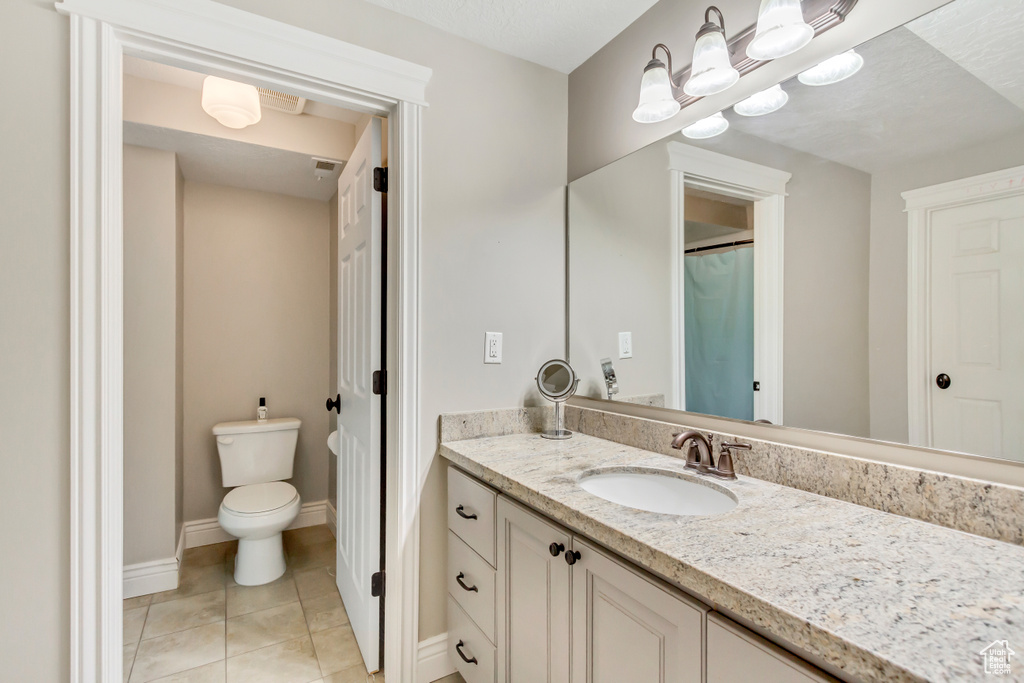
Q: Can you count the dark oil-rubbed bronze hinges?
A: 3